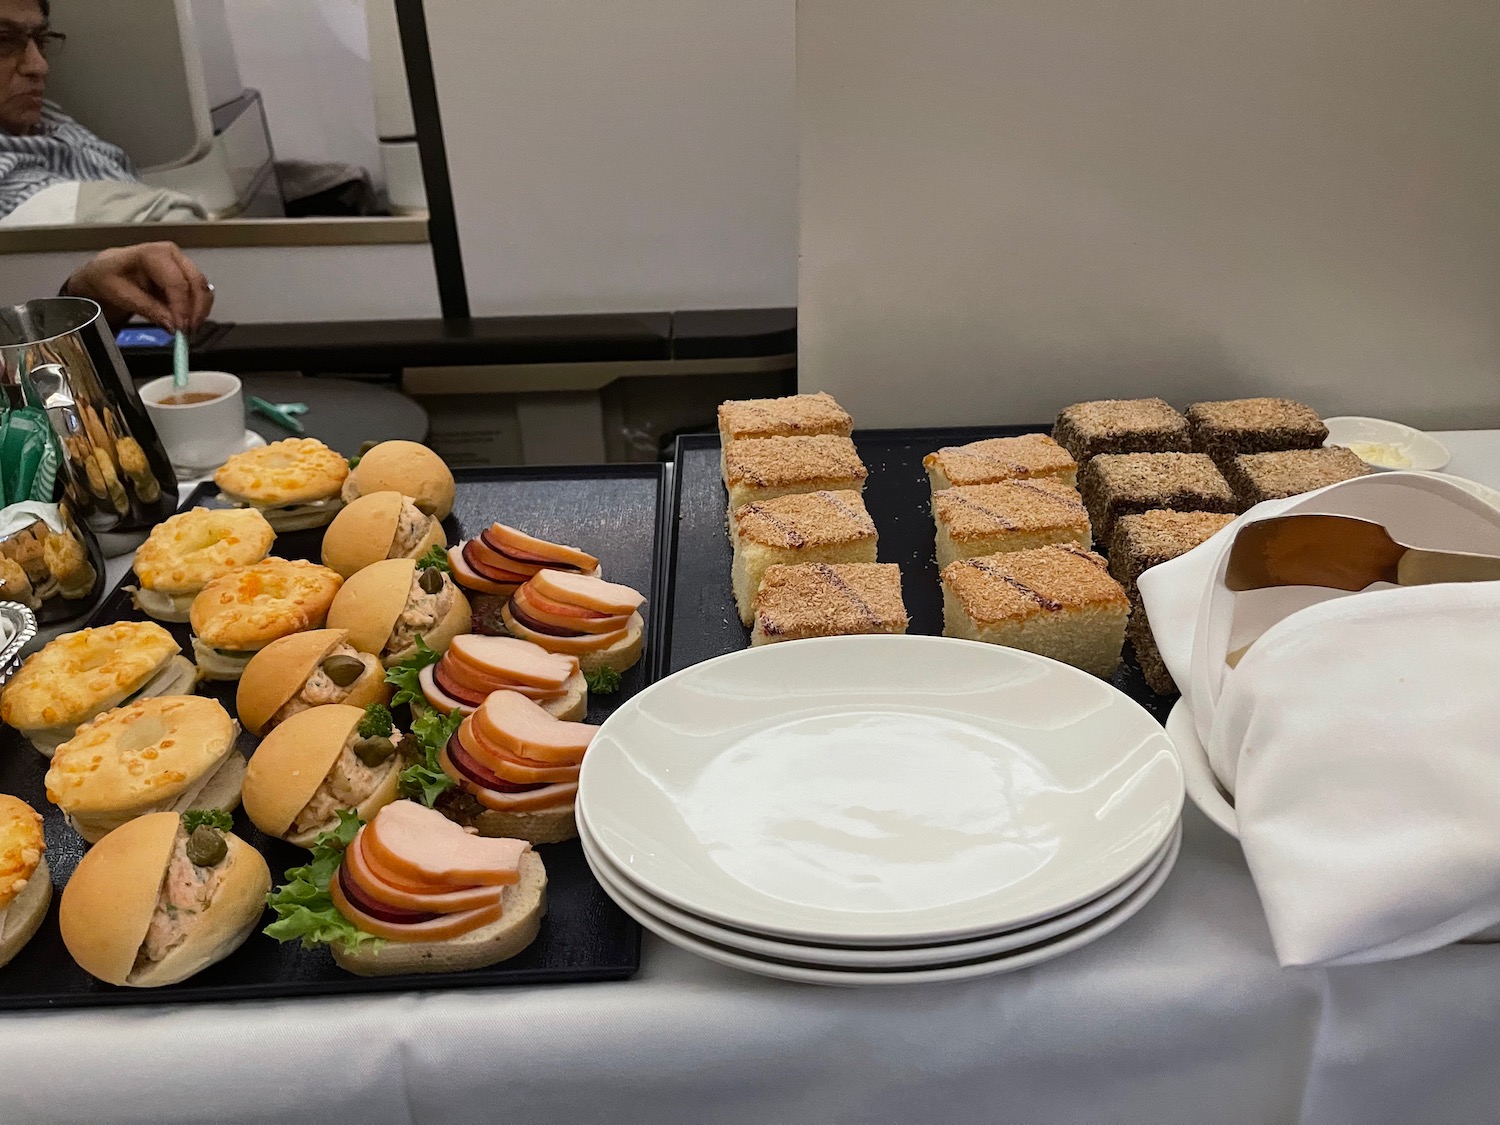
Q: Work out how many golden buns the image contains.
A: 6